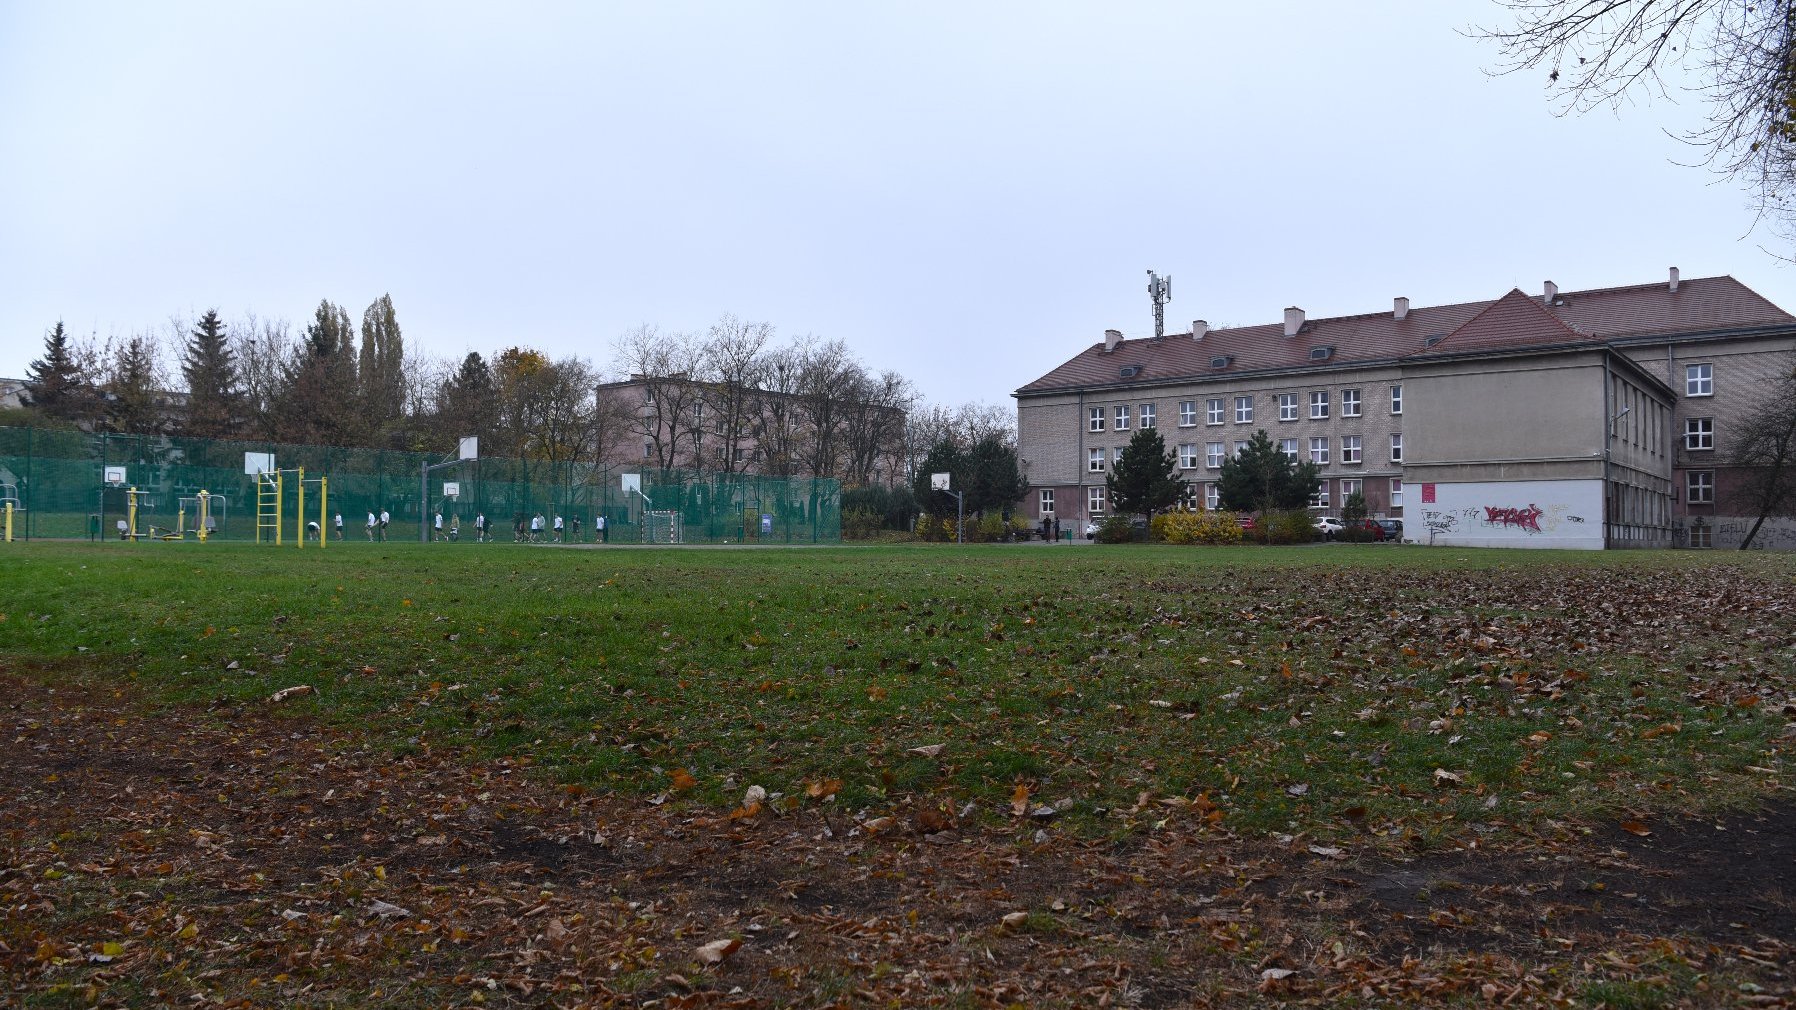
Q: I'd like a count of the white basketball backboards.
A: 6